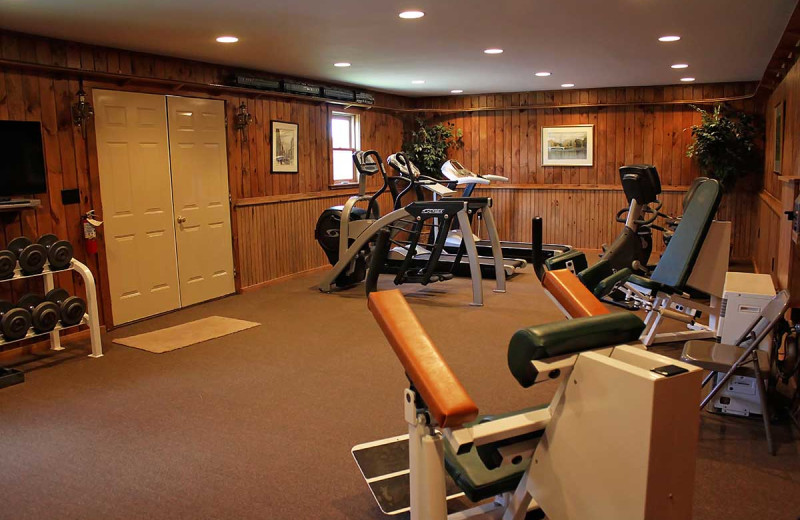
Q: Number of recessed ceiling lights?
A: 11